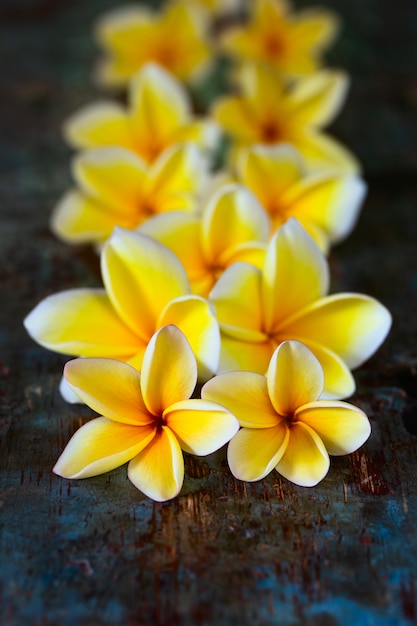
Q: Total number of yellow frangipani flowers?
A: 11